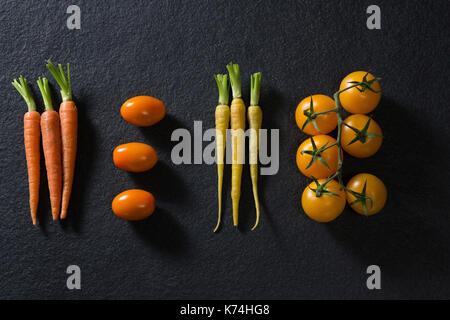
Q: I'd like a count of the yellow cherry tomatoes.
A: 6